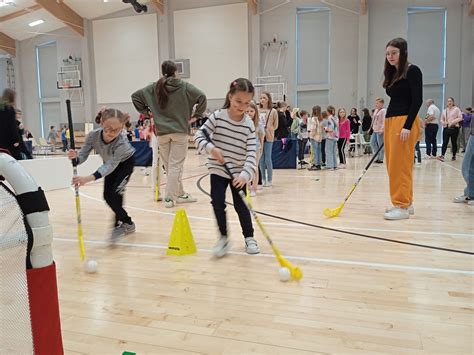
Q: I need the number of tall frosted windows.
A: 3